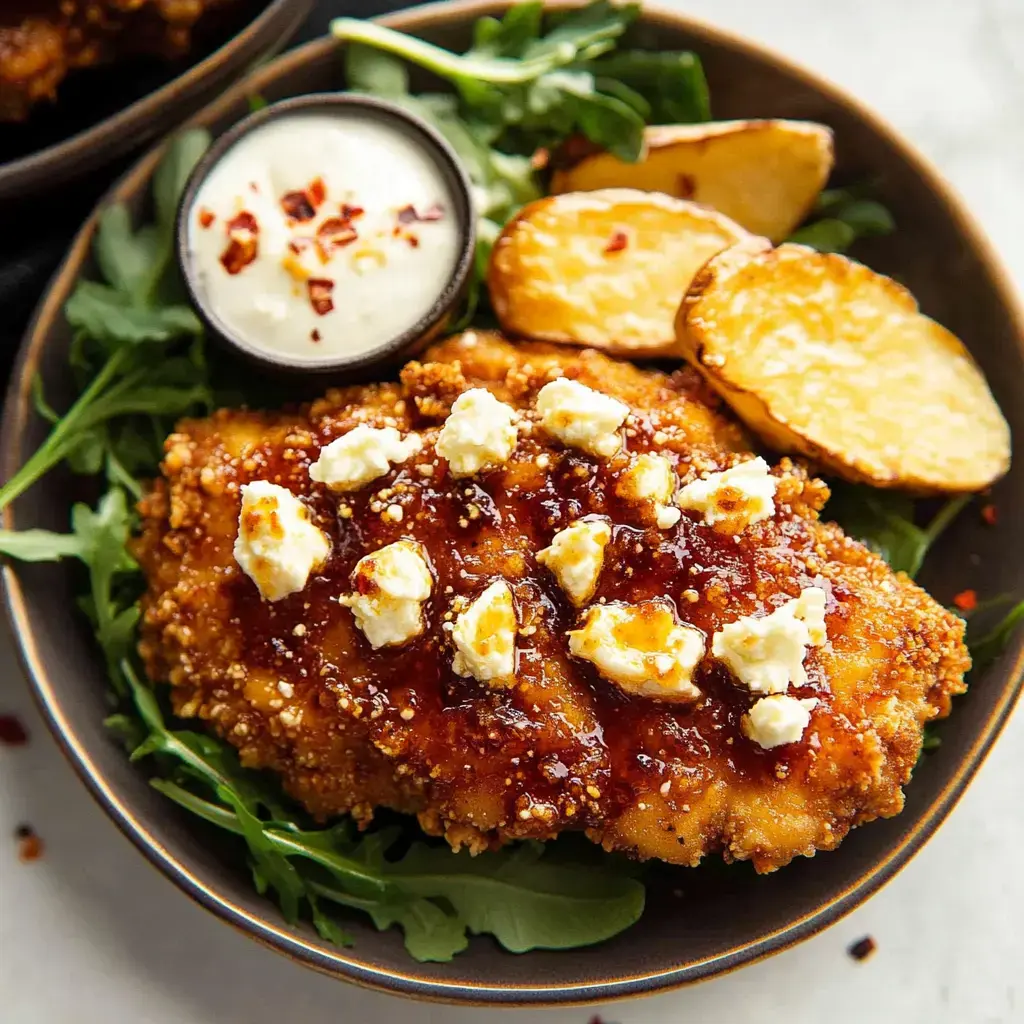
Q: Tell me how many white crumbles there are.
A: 12